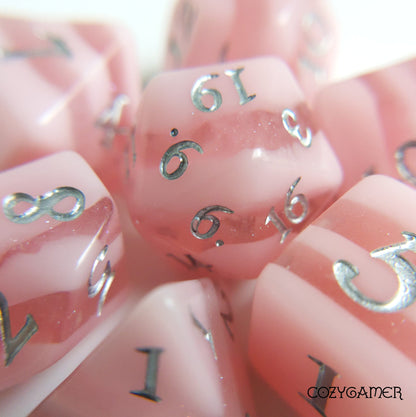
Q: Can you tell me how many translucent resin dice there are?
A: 7